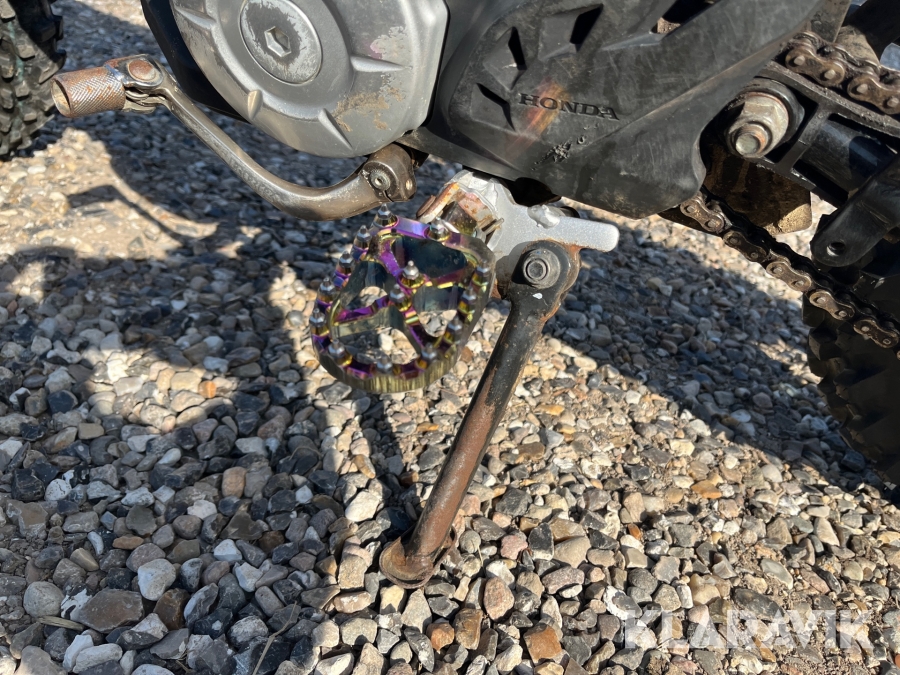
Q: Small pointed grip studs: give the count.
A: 14